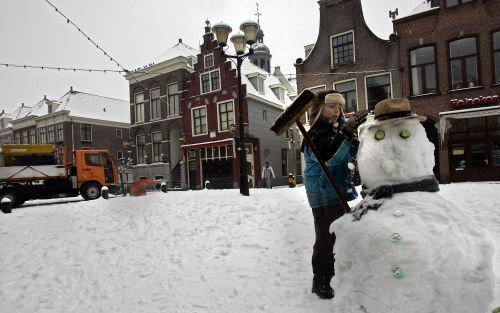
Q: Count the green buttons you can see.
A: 3